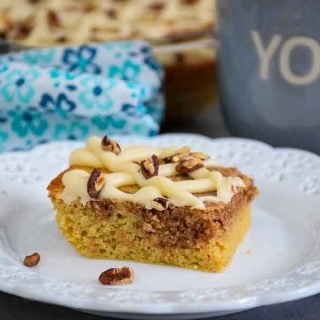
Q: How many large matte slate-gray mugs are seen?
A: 1